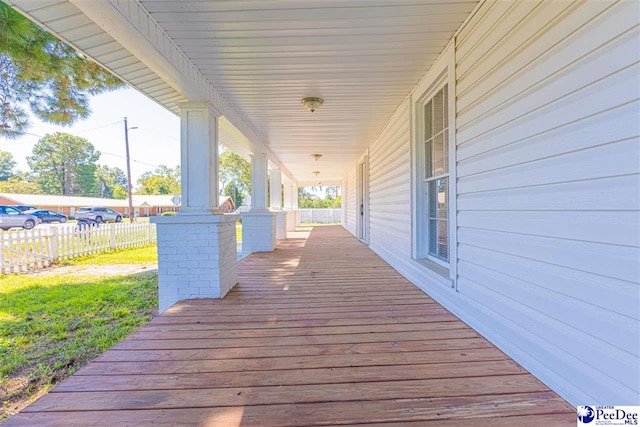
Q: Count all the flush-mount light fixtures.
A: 3